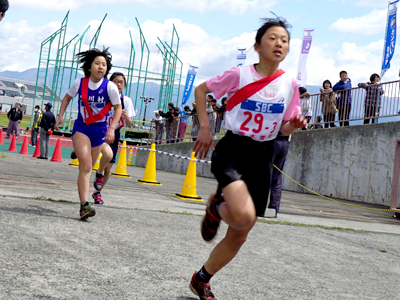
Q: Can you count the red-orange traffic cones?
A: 6